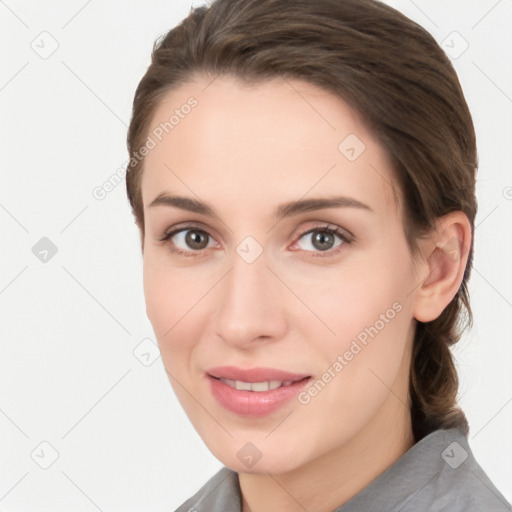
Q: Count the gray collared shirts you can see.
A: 1